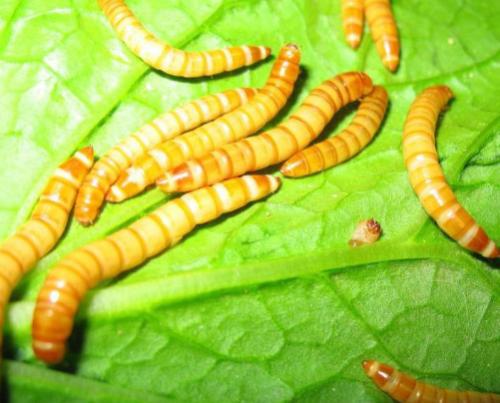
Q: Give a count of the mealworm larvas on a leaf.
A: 11